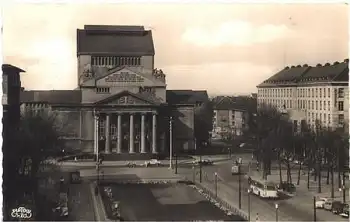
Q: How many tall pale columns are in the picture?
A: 6